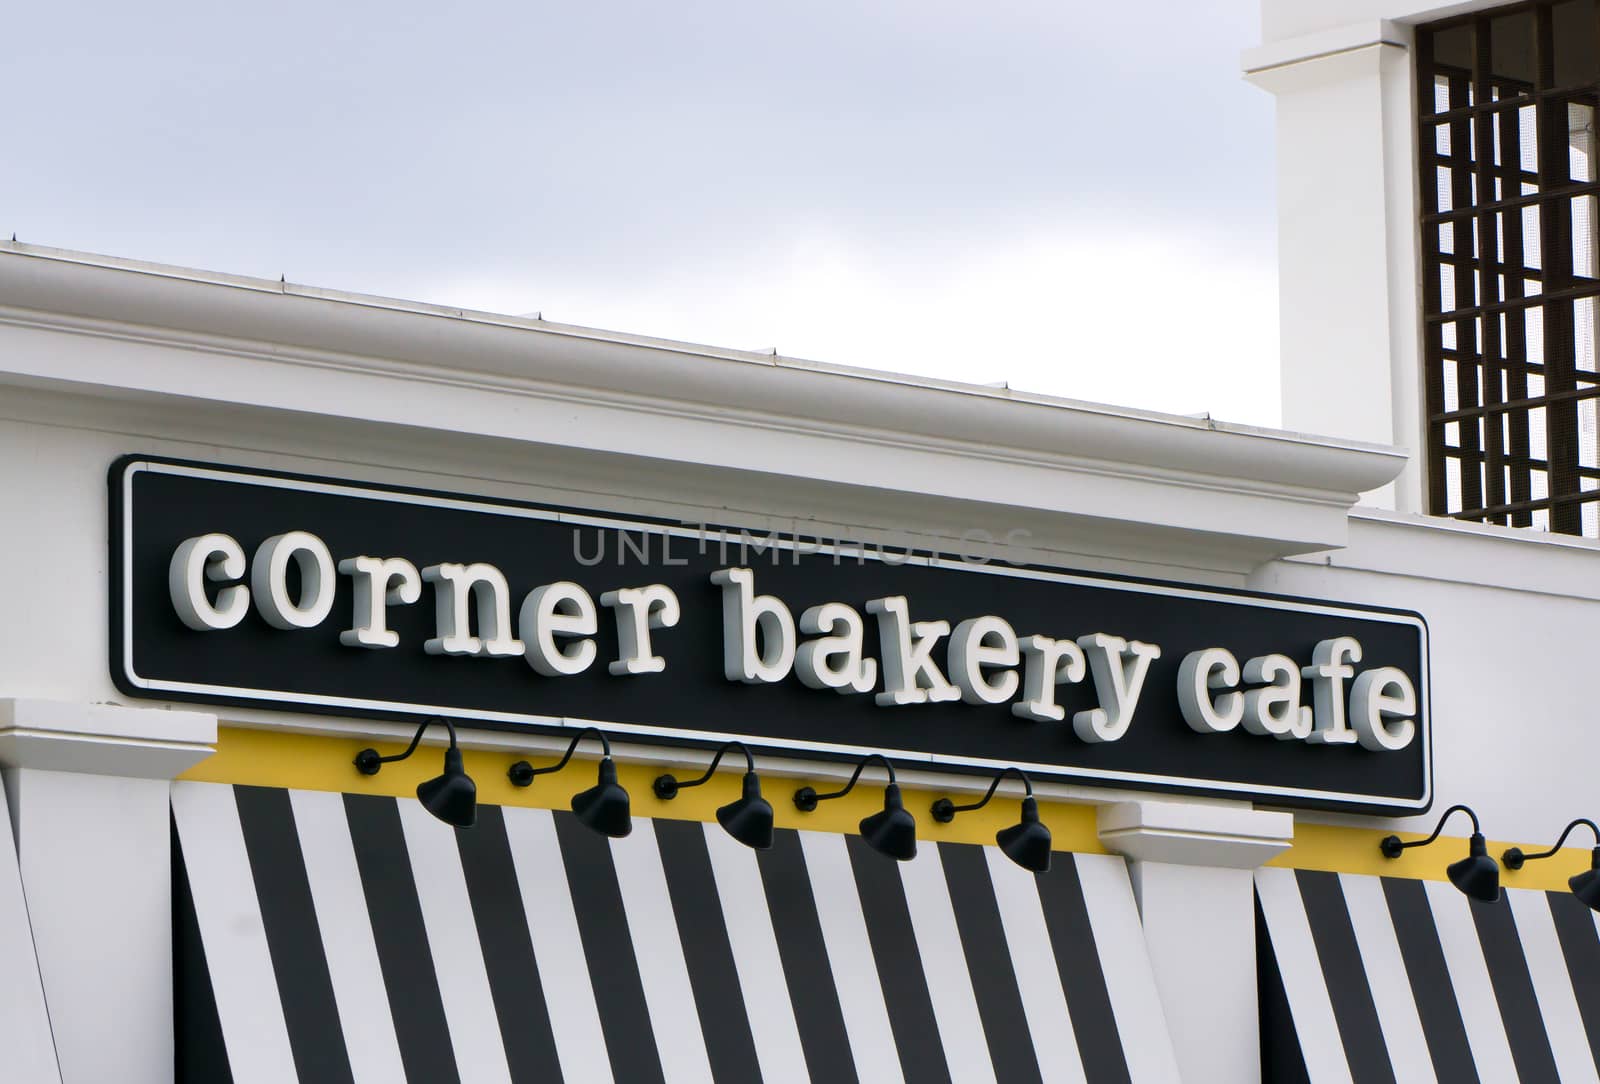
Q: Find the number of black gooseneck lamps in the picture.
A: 7